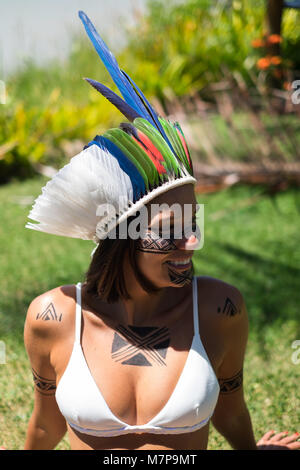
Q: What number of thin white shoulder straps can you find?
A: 2